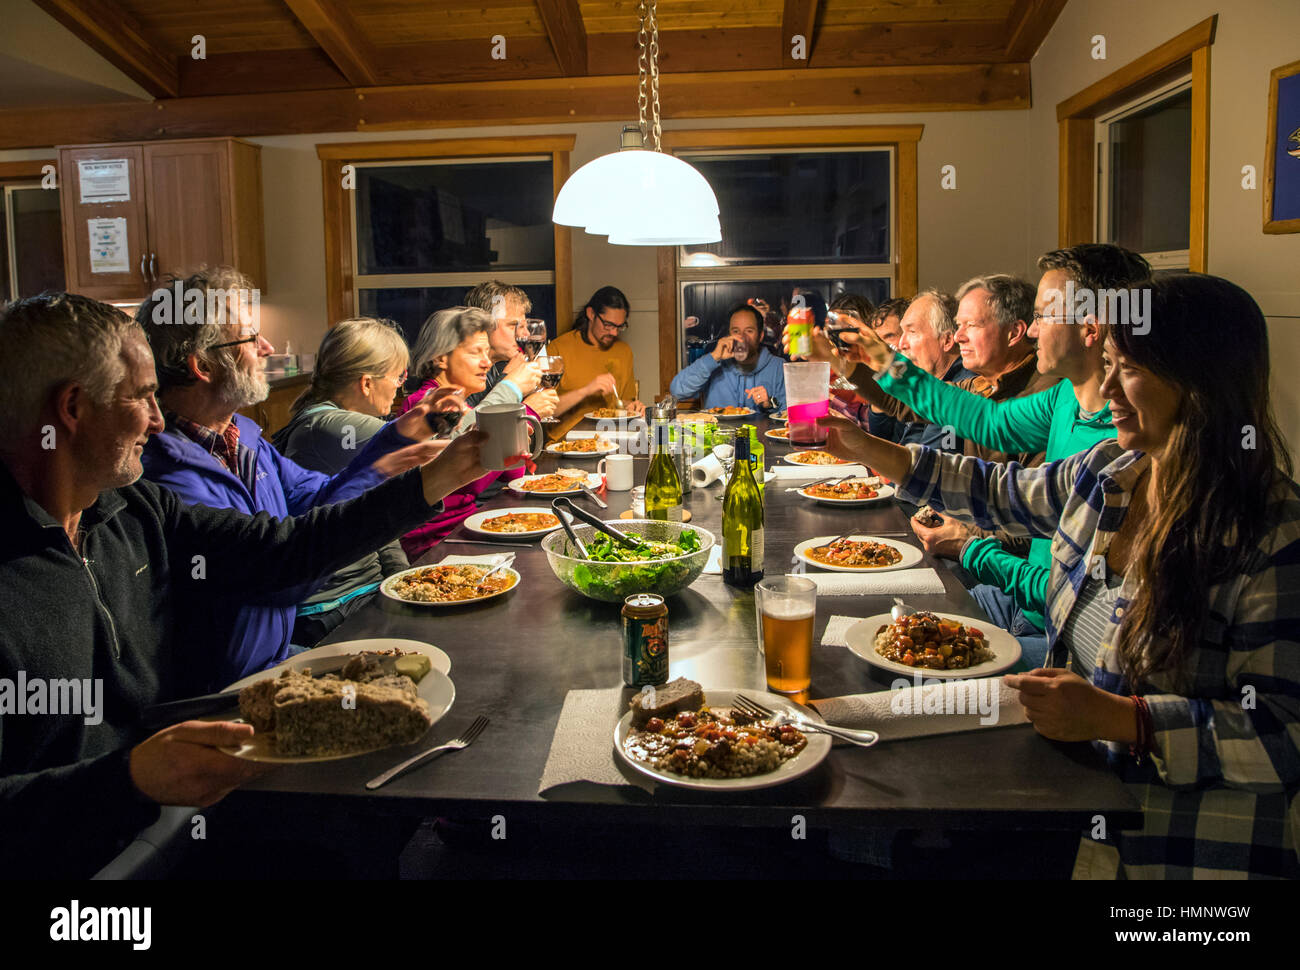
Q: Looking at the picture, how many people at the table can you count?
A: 13